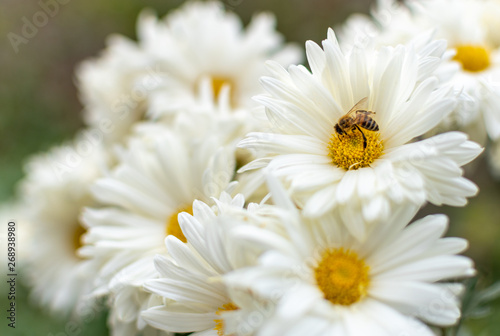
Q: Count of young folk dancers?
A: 0